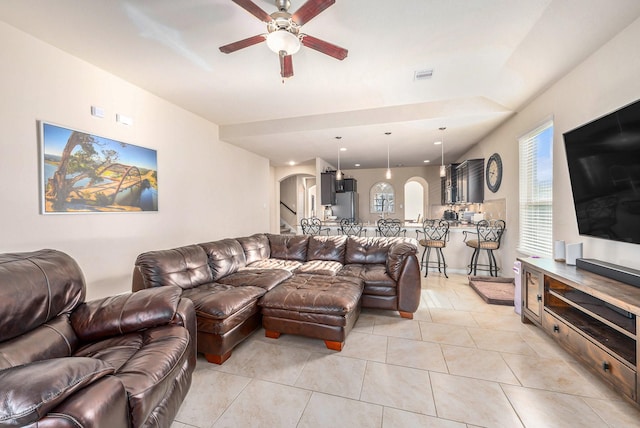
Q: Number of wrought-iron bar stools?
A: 5